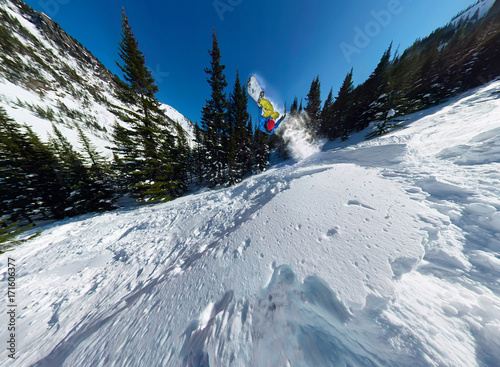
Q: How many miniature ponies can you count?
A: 0